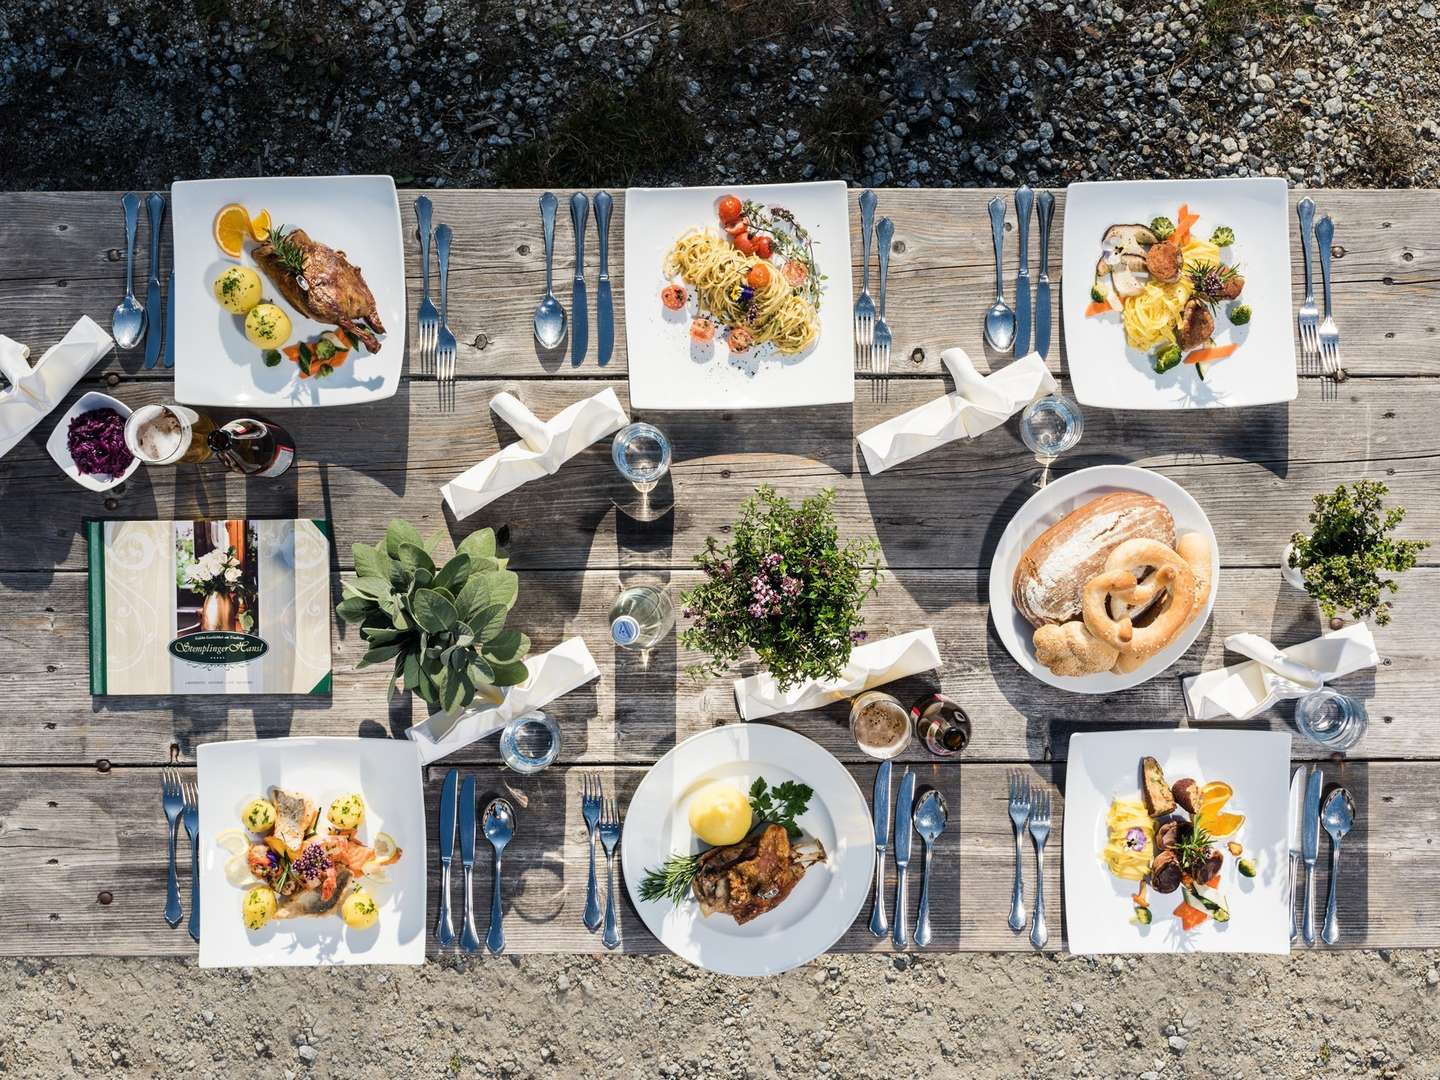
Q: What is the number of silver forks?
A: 12